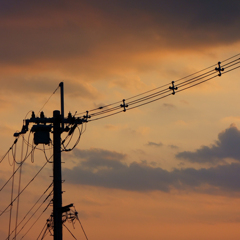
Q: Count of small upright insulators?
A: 3